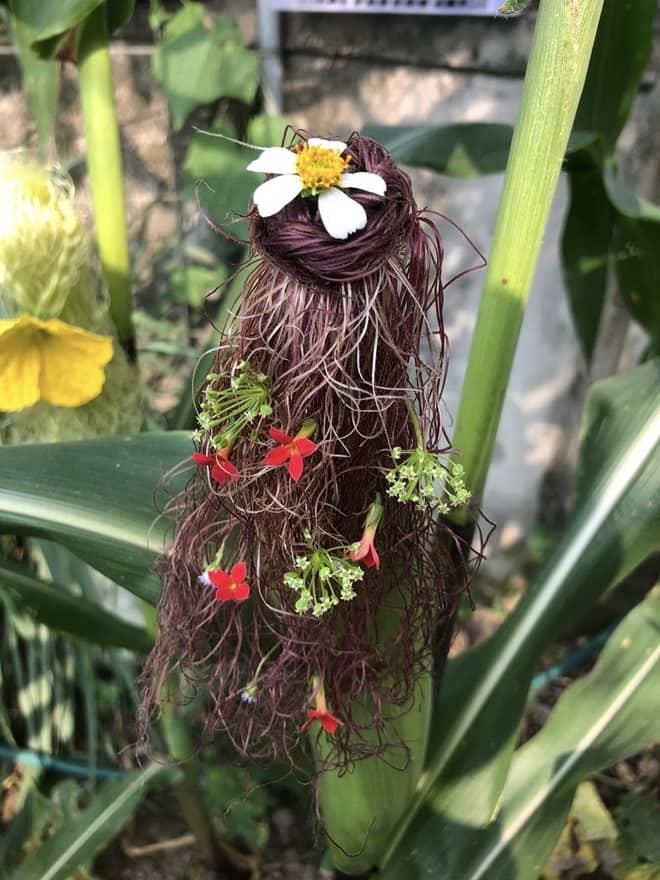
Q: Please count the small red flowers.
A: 5